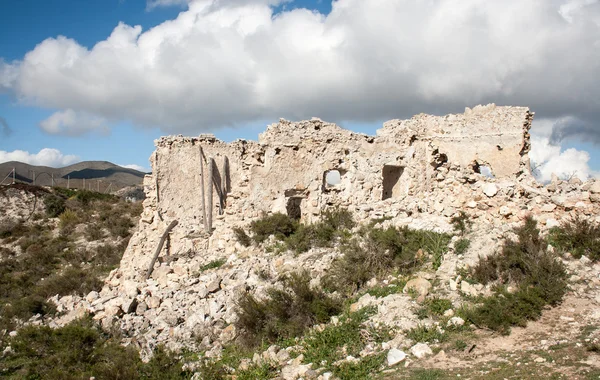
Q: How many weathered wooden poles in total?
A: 4